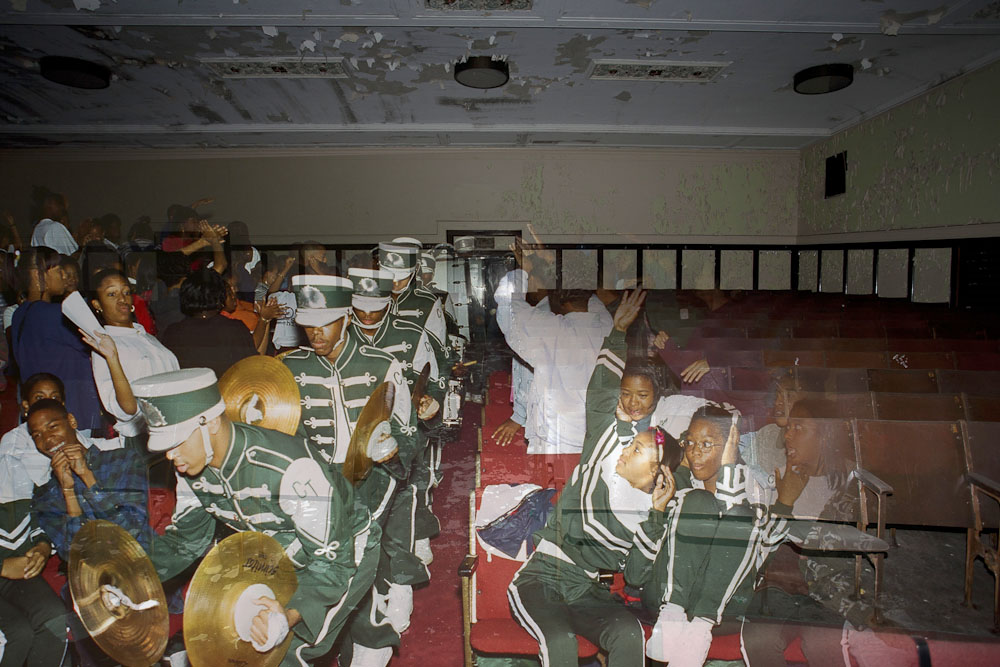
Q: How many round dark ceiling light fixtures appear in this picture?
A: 3